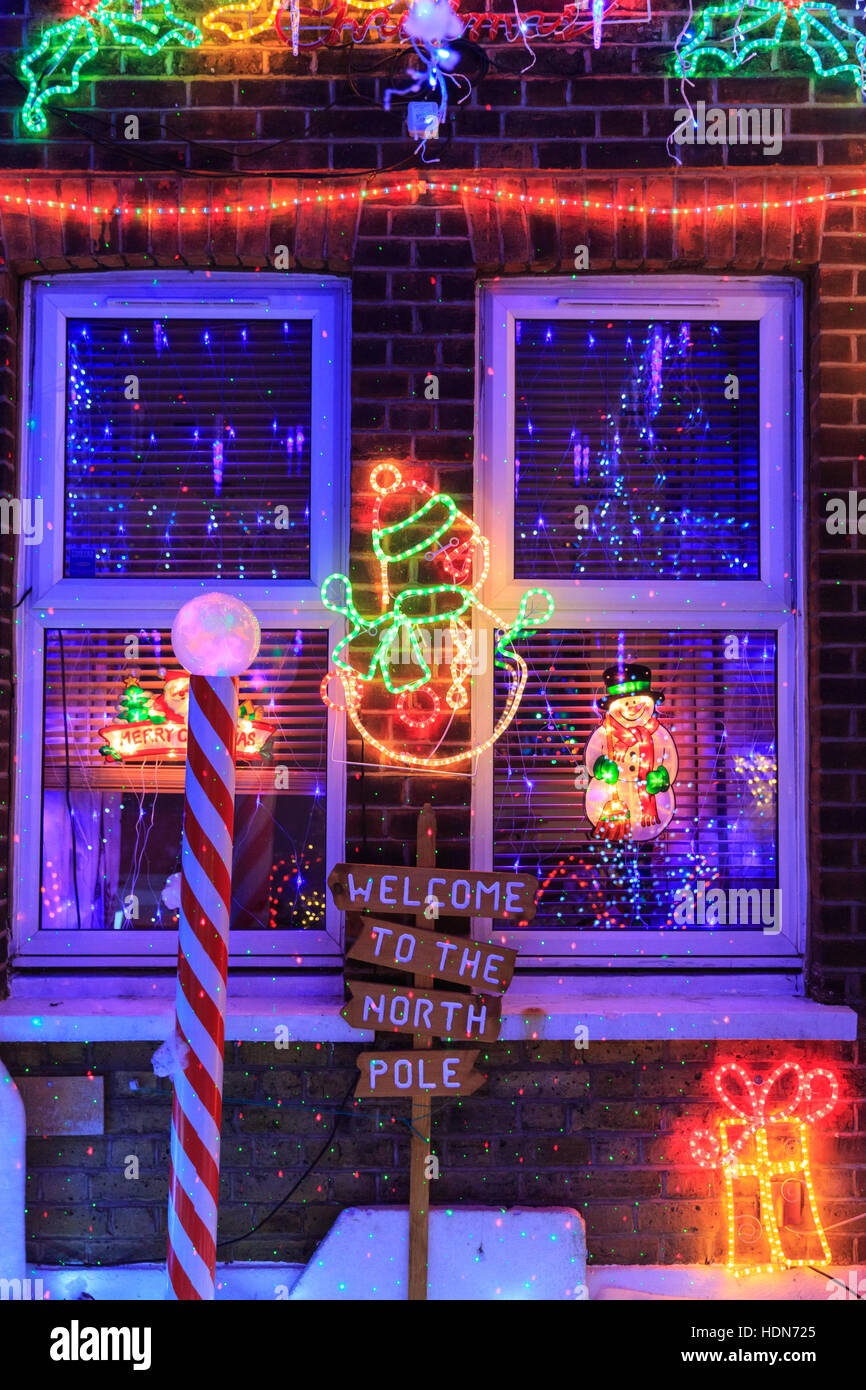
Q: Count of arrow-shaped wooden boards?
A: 4